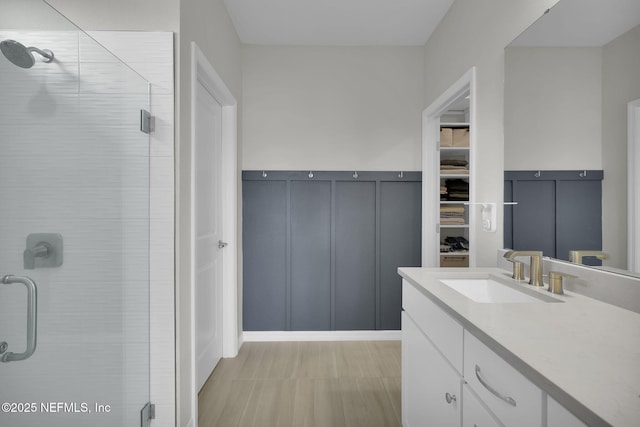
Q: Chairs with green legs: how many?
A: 0